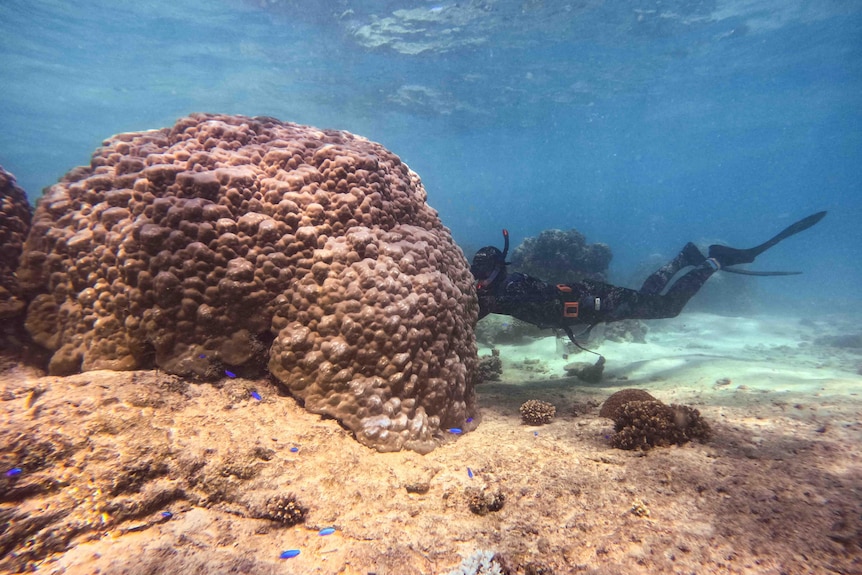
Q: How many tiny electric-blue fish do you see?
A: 11